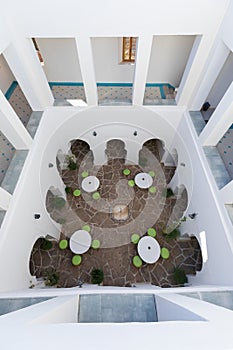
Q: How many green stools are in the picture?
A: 15